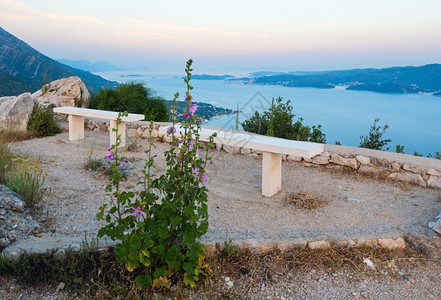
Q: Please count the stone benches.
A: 2